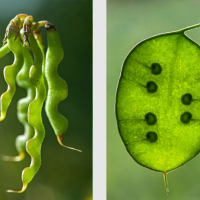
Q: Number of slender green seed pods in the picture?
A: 4